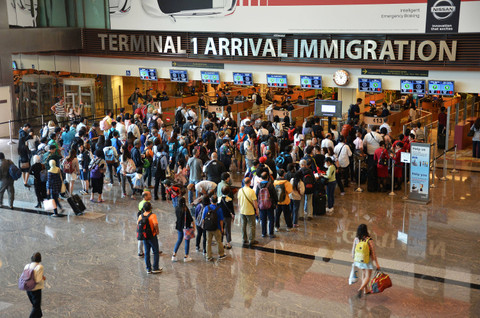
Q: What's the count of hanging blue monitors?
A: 9